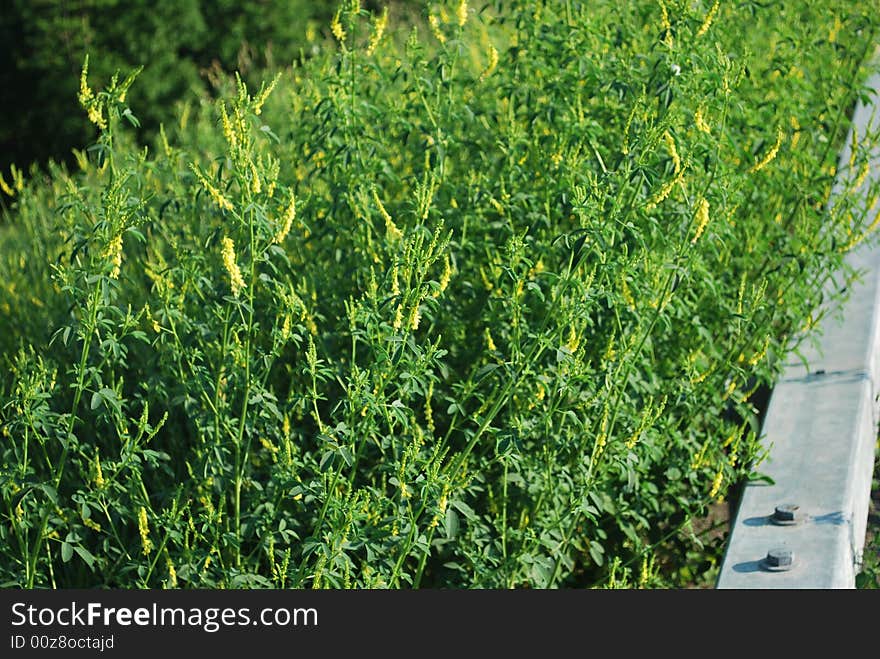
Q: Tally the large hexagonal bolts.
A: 2